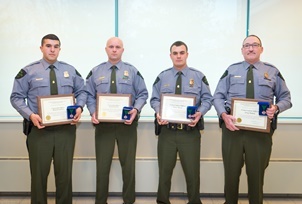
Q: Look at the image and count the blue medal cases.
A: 4